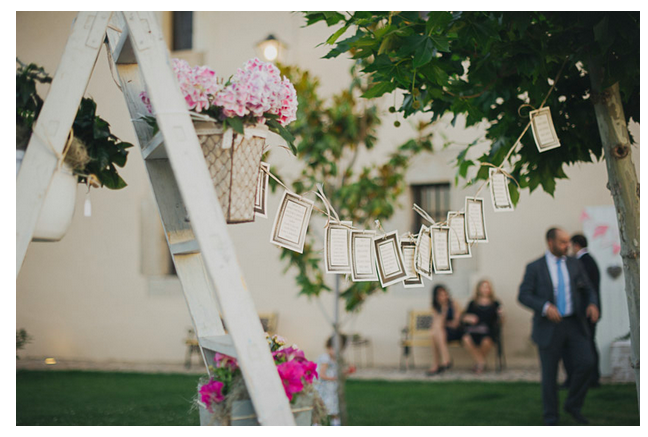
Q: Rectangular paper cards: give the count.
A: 12